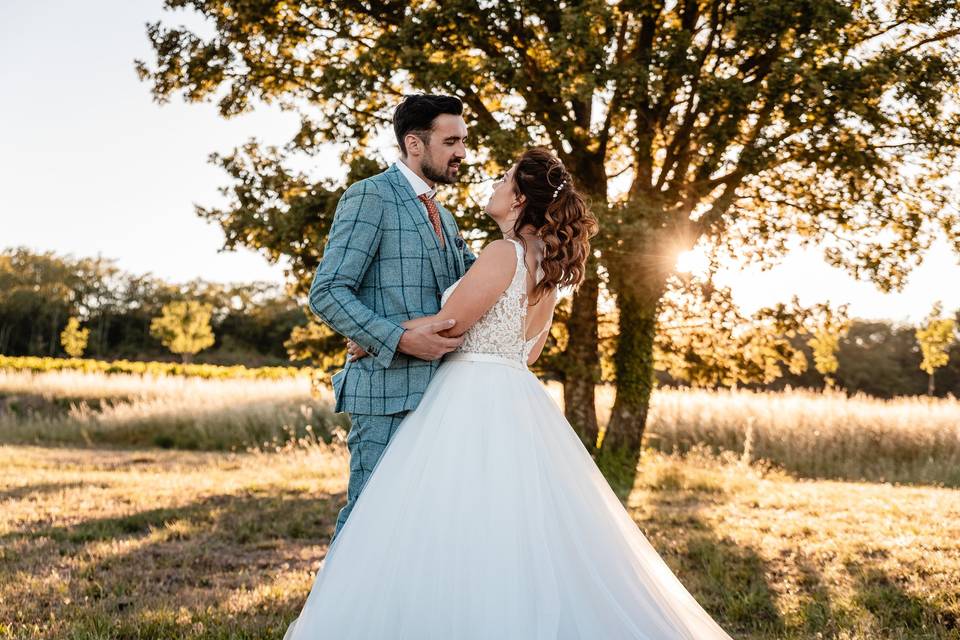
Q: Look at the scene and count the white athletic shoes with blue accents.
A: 0